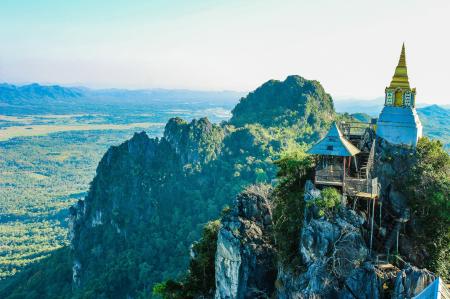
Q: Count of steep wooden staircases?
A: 1